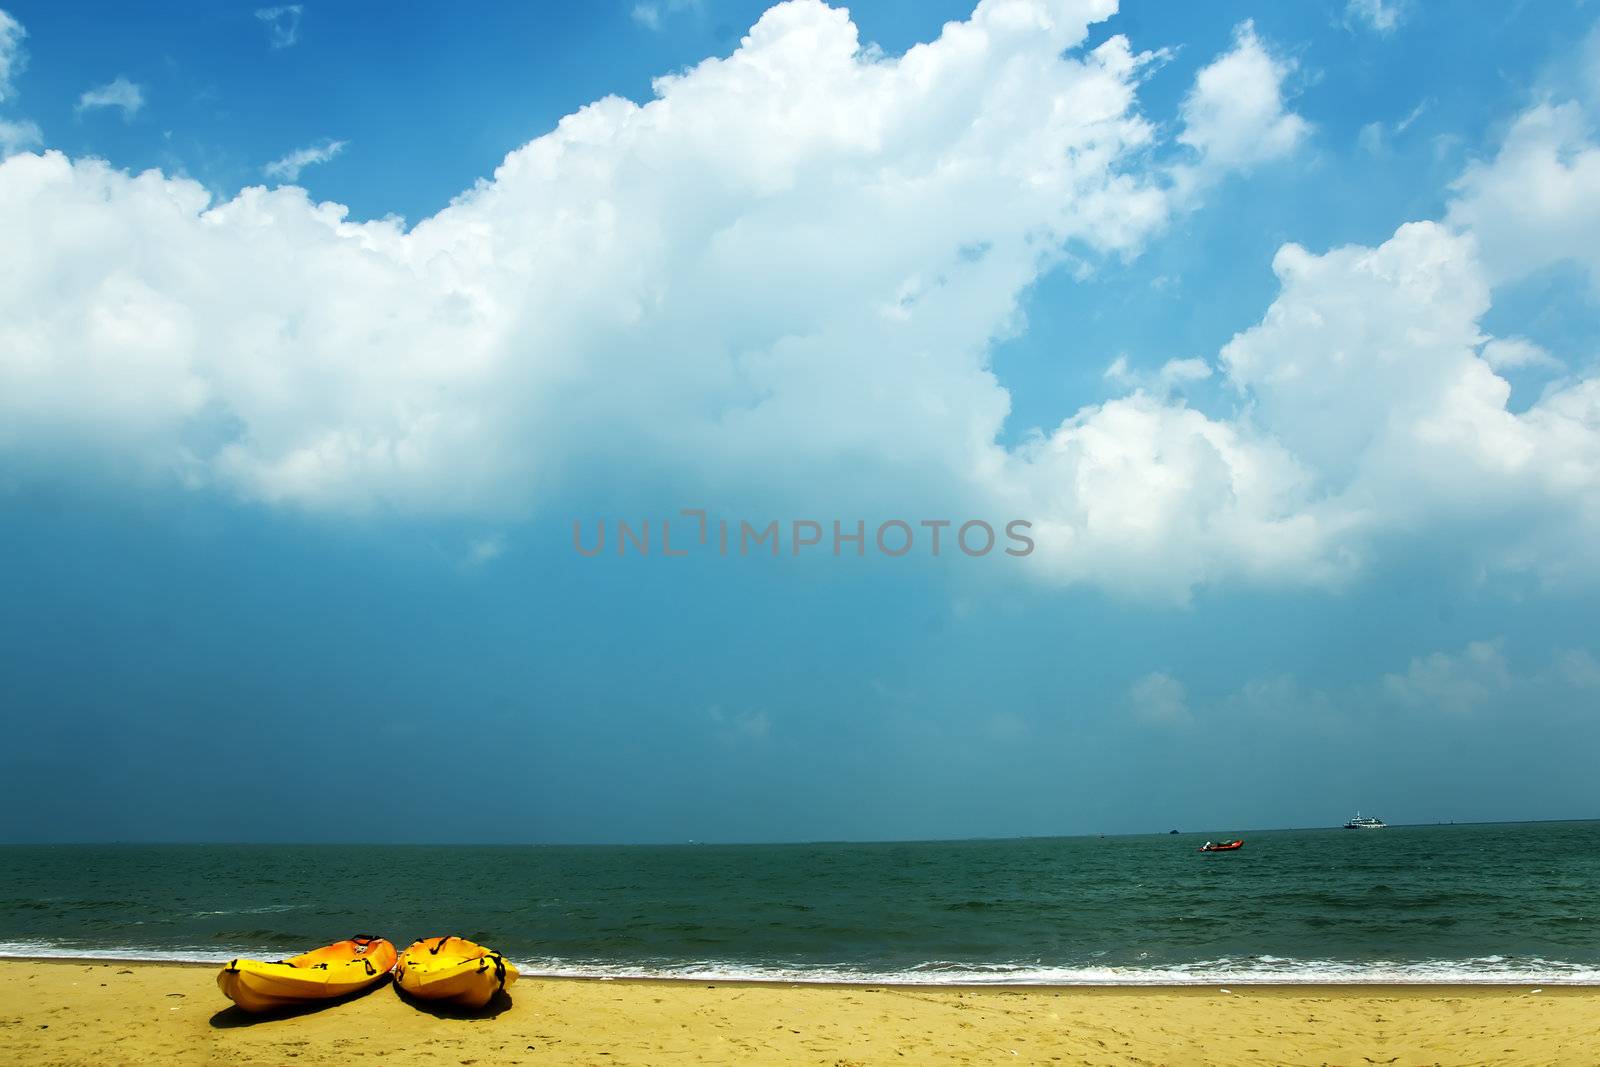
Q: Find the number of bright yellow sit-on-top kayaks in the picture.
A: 2